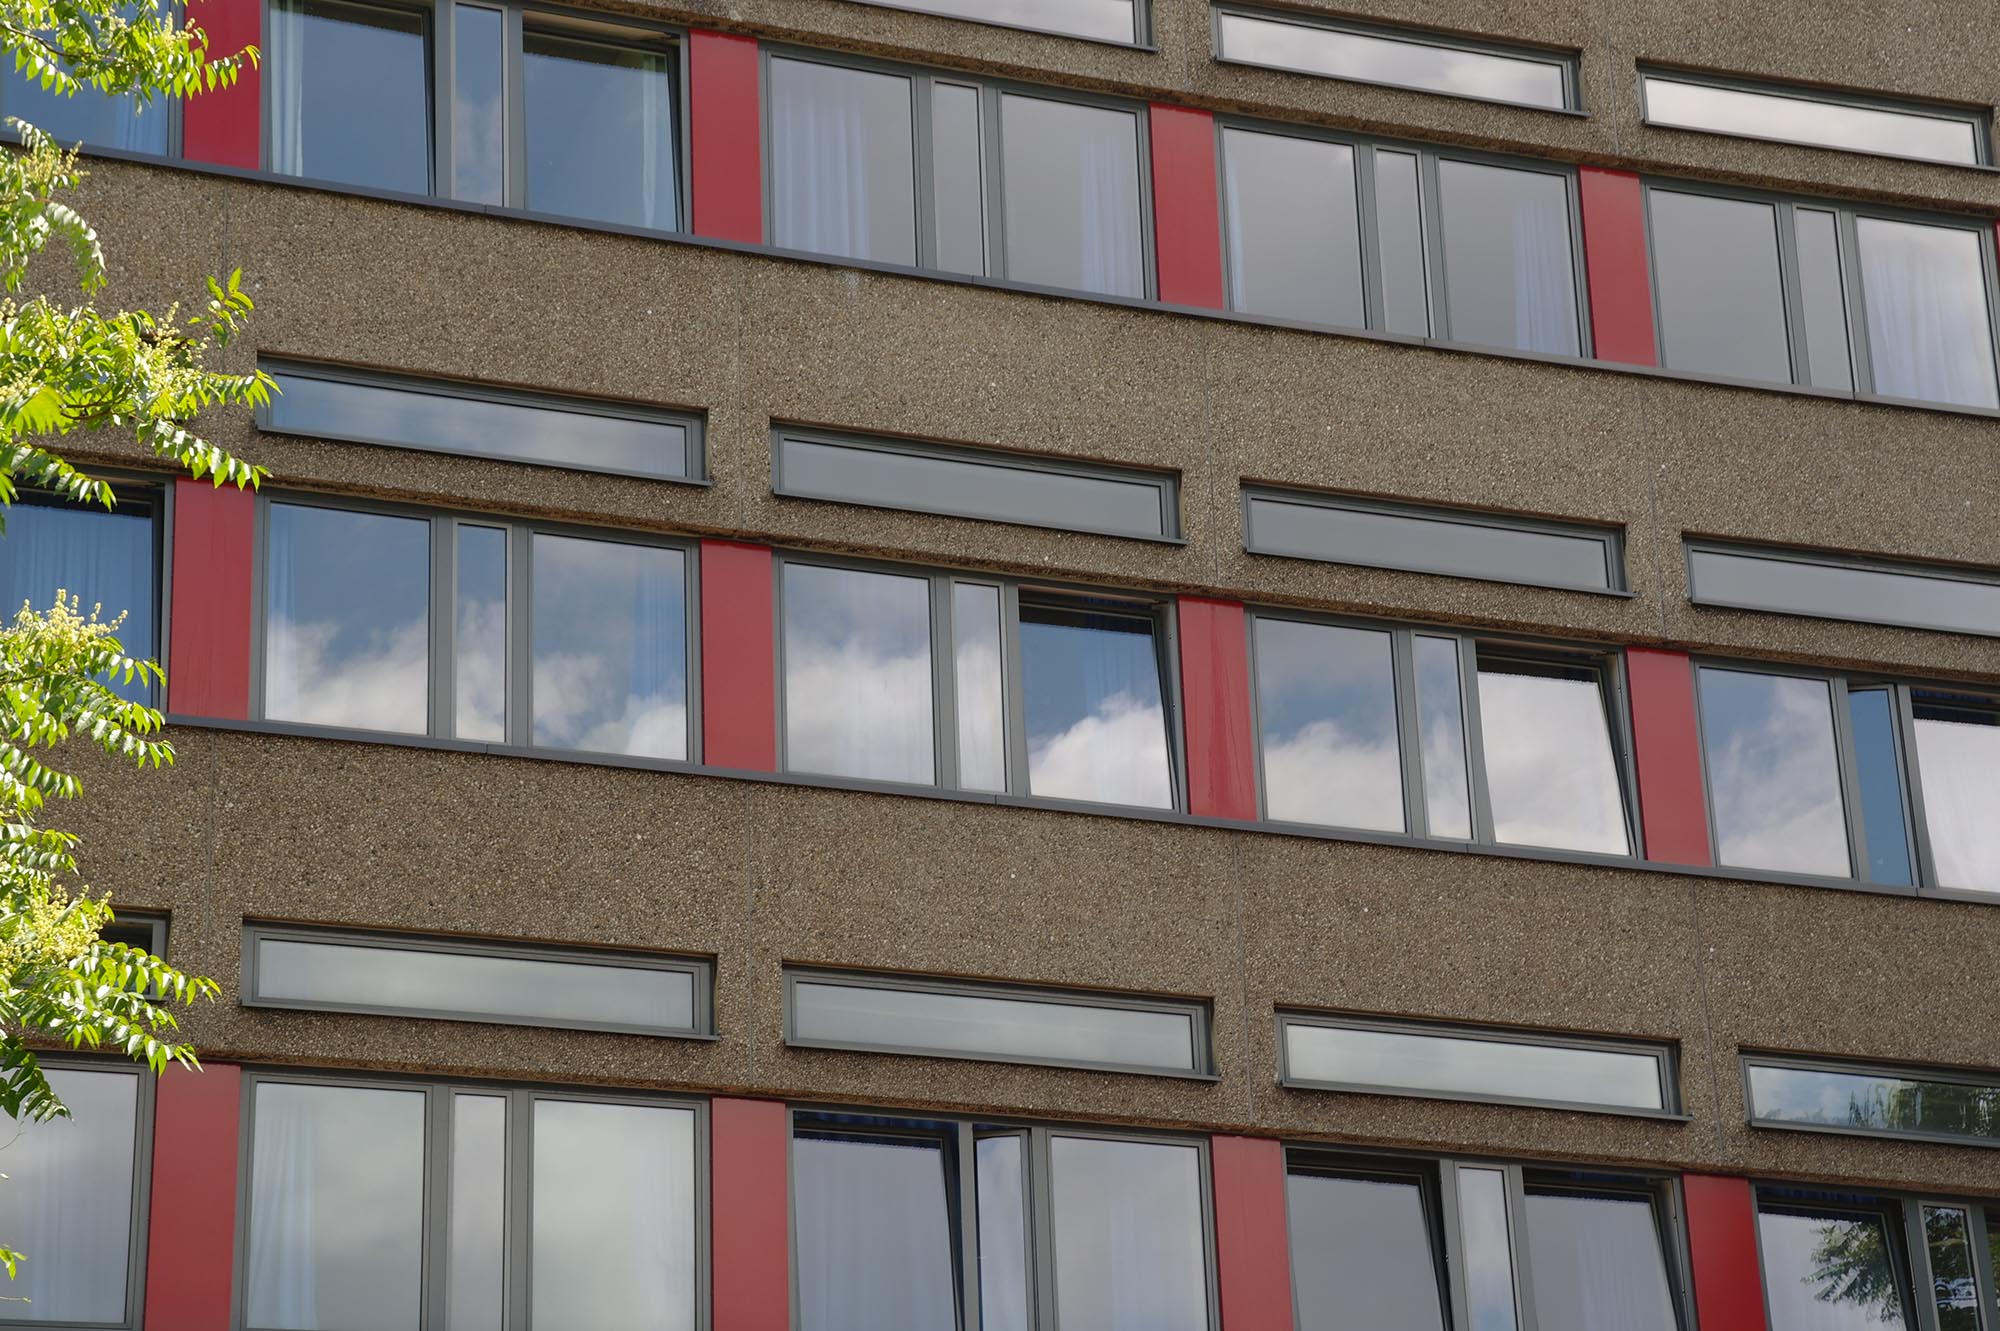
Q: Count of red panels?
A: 12